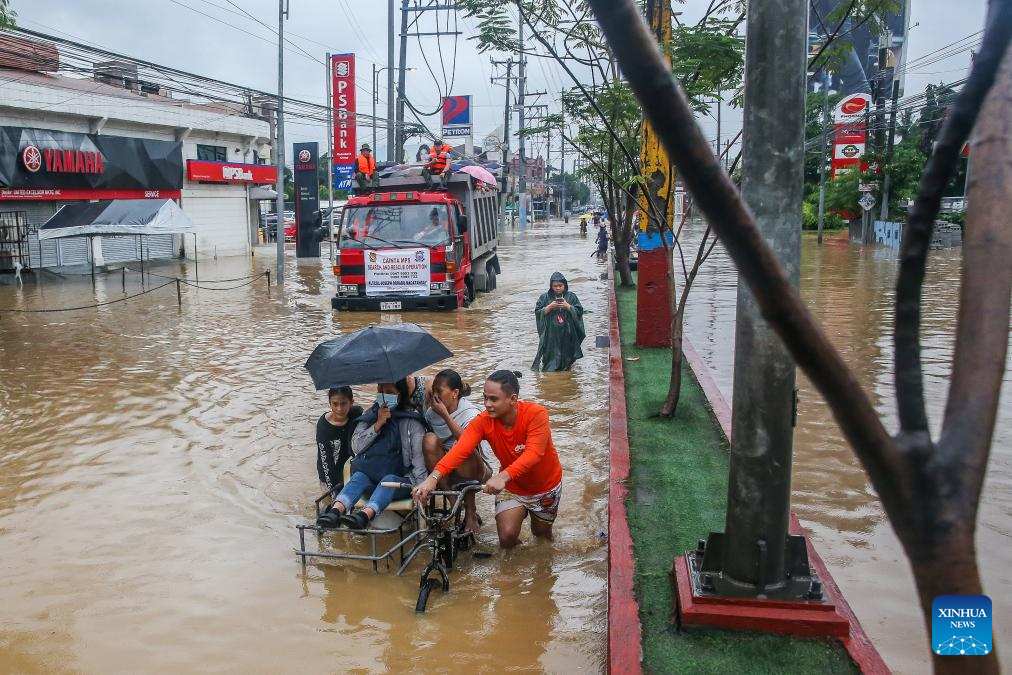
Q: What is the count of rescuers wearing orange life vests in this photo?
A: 2